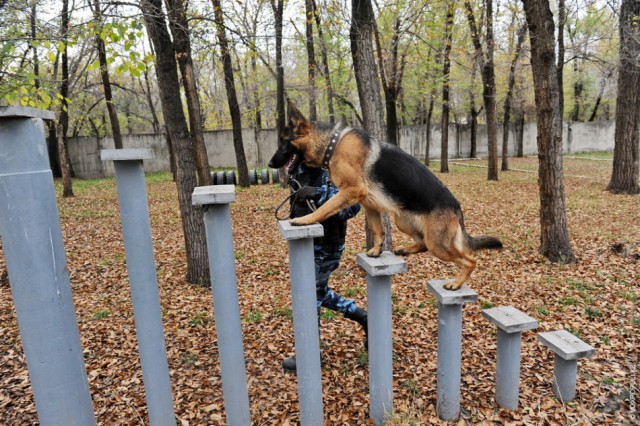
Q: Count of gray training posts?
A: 8